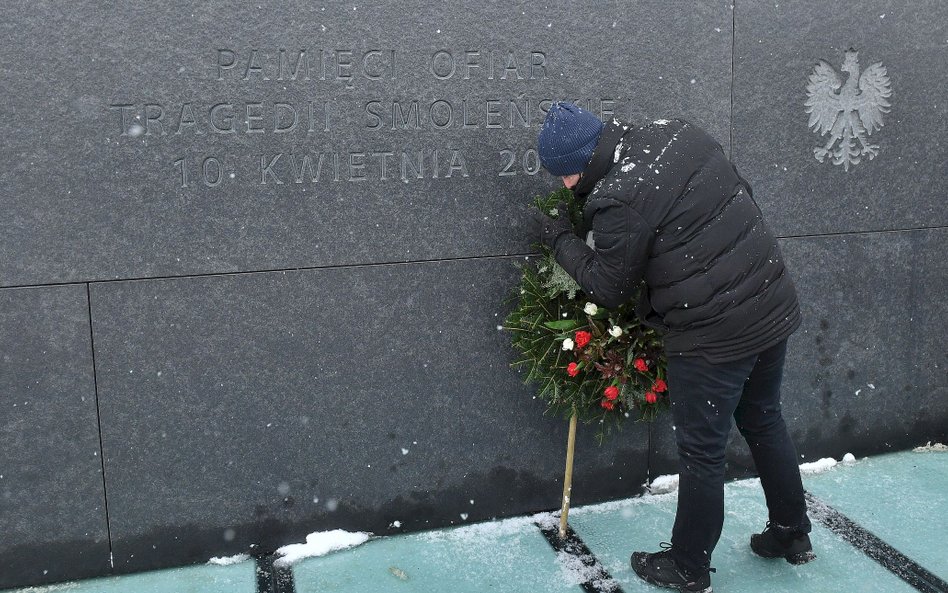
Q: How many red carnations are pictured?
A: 7